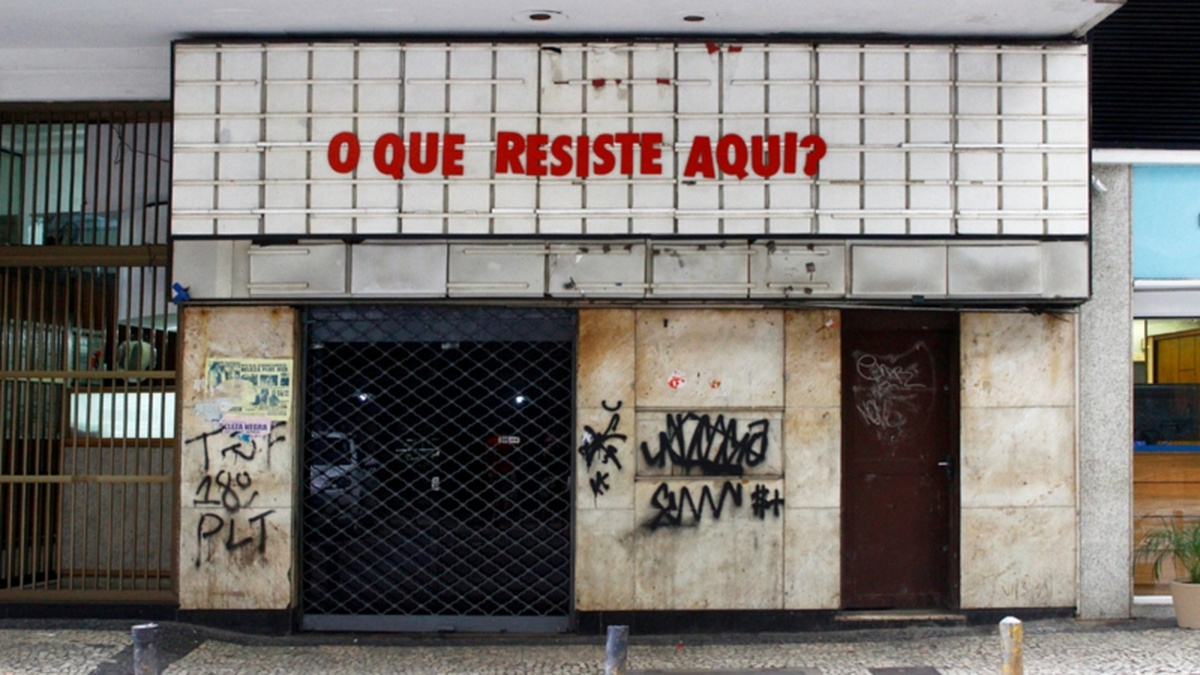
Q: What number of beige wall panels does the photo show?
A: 15